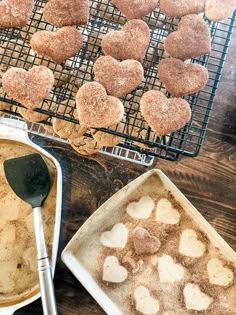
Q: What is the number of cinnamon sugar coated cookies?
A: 14